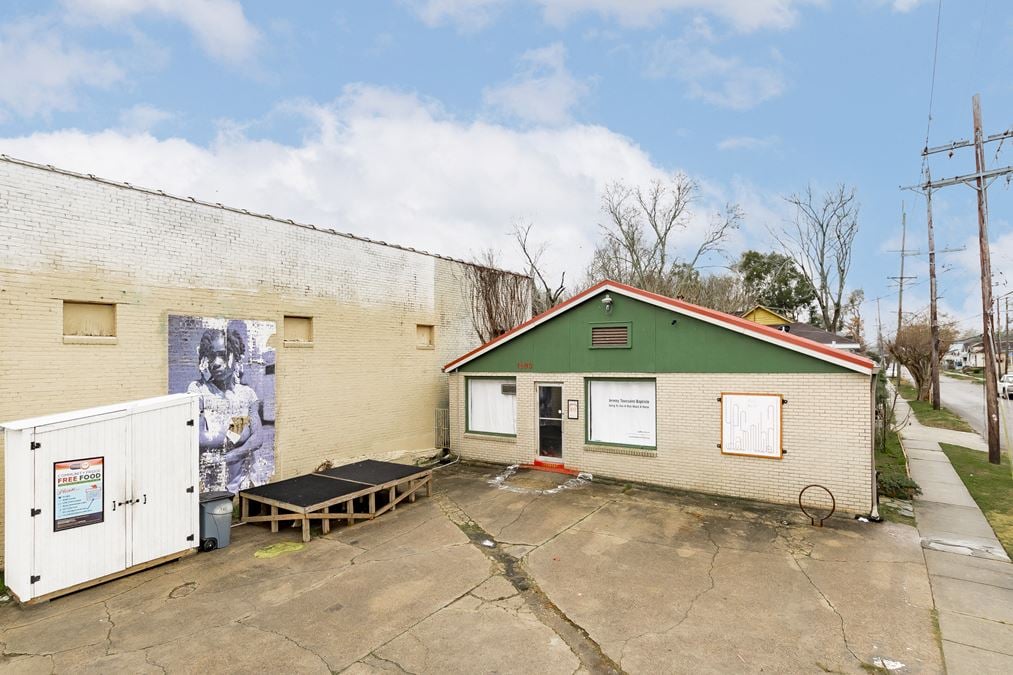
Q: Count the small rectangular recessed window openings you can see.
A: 3